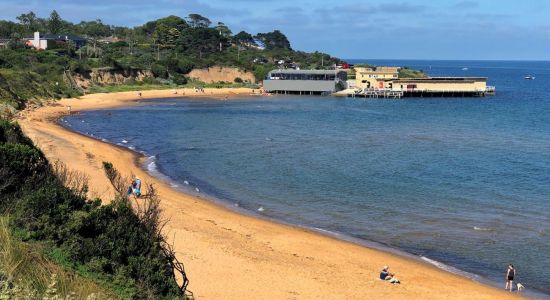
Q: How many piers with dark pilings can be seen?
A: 1